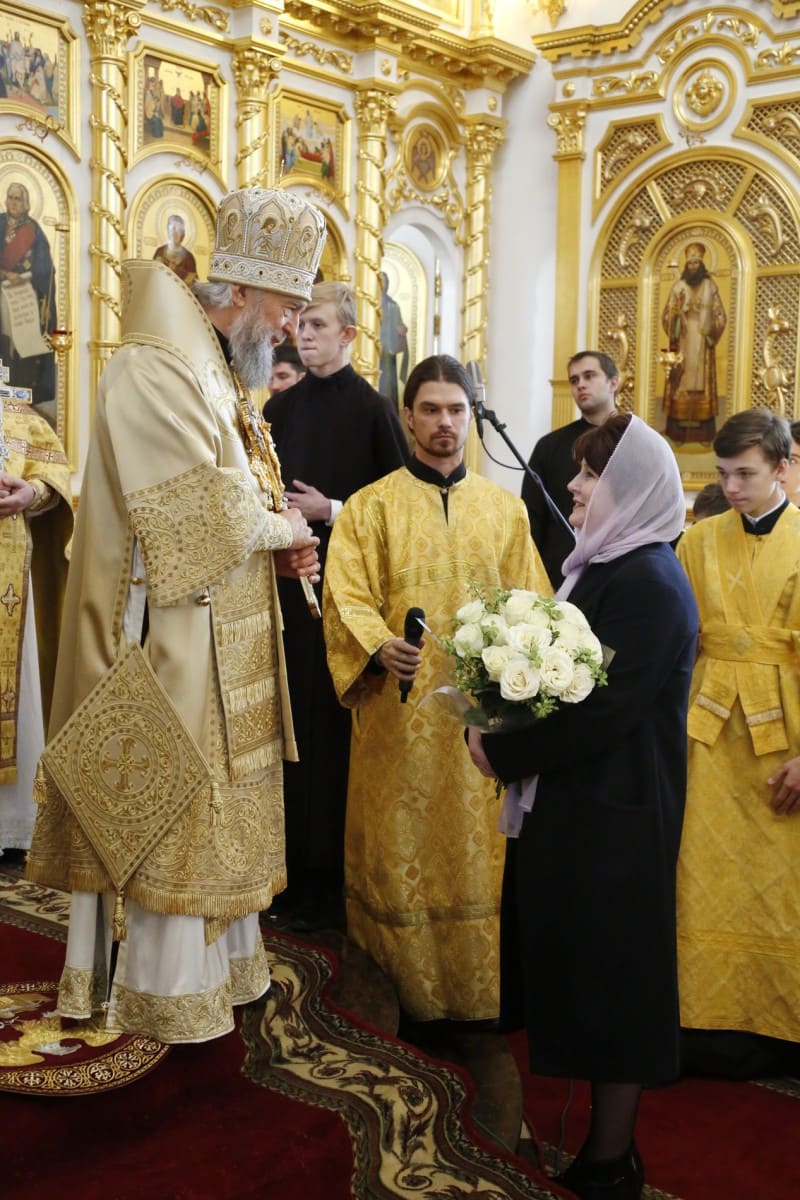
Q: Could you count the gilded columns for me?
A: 5